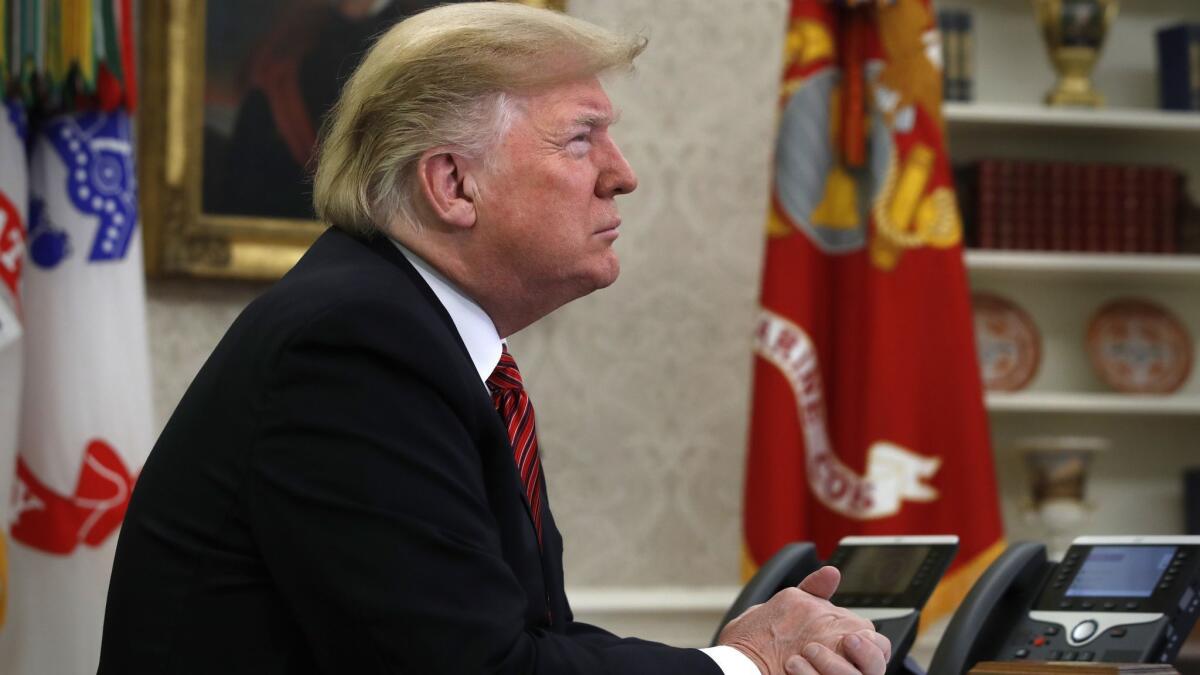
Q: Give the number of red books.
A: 11